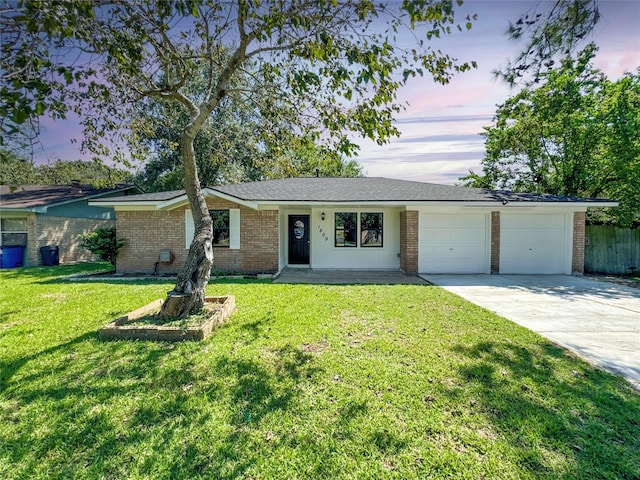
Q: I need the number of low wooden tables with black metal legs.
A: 0